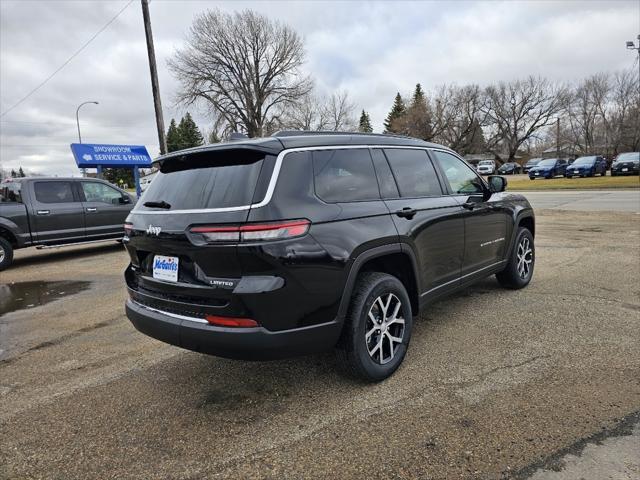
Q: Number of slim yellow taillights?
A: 0